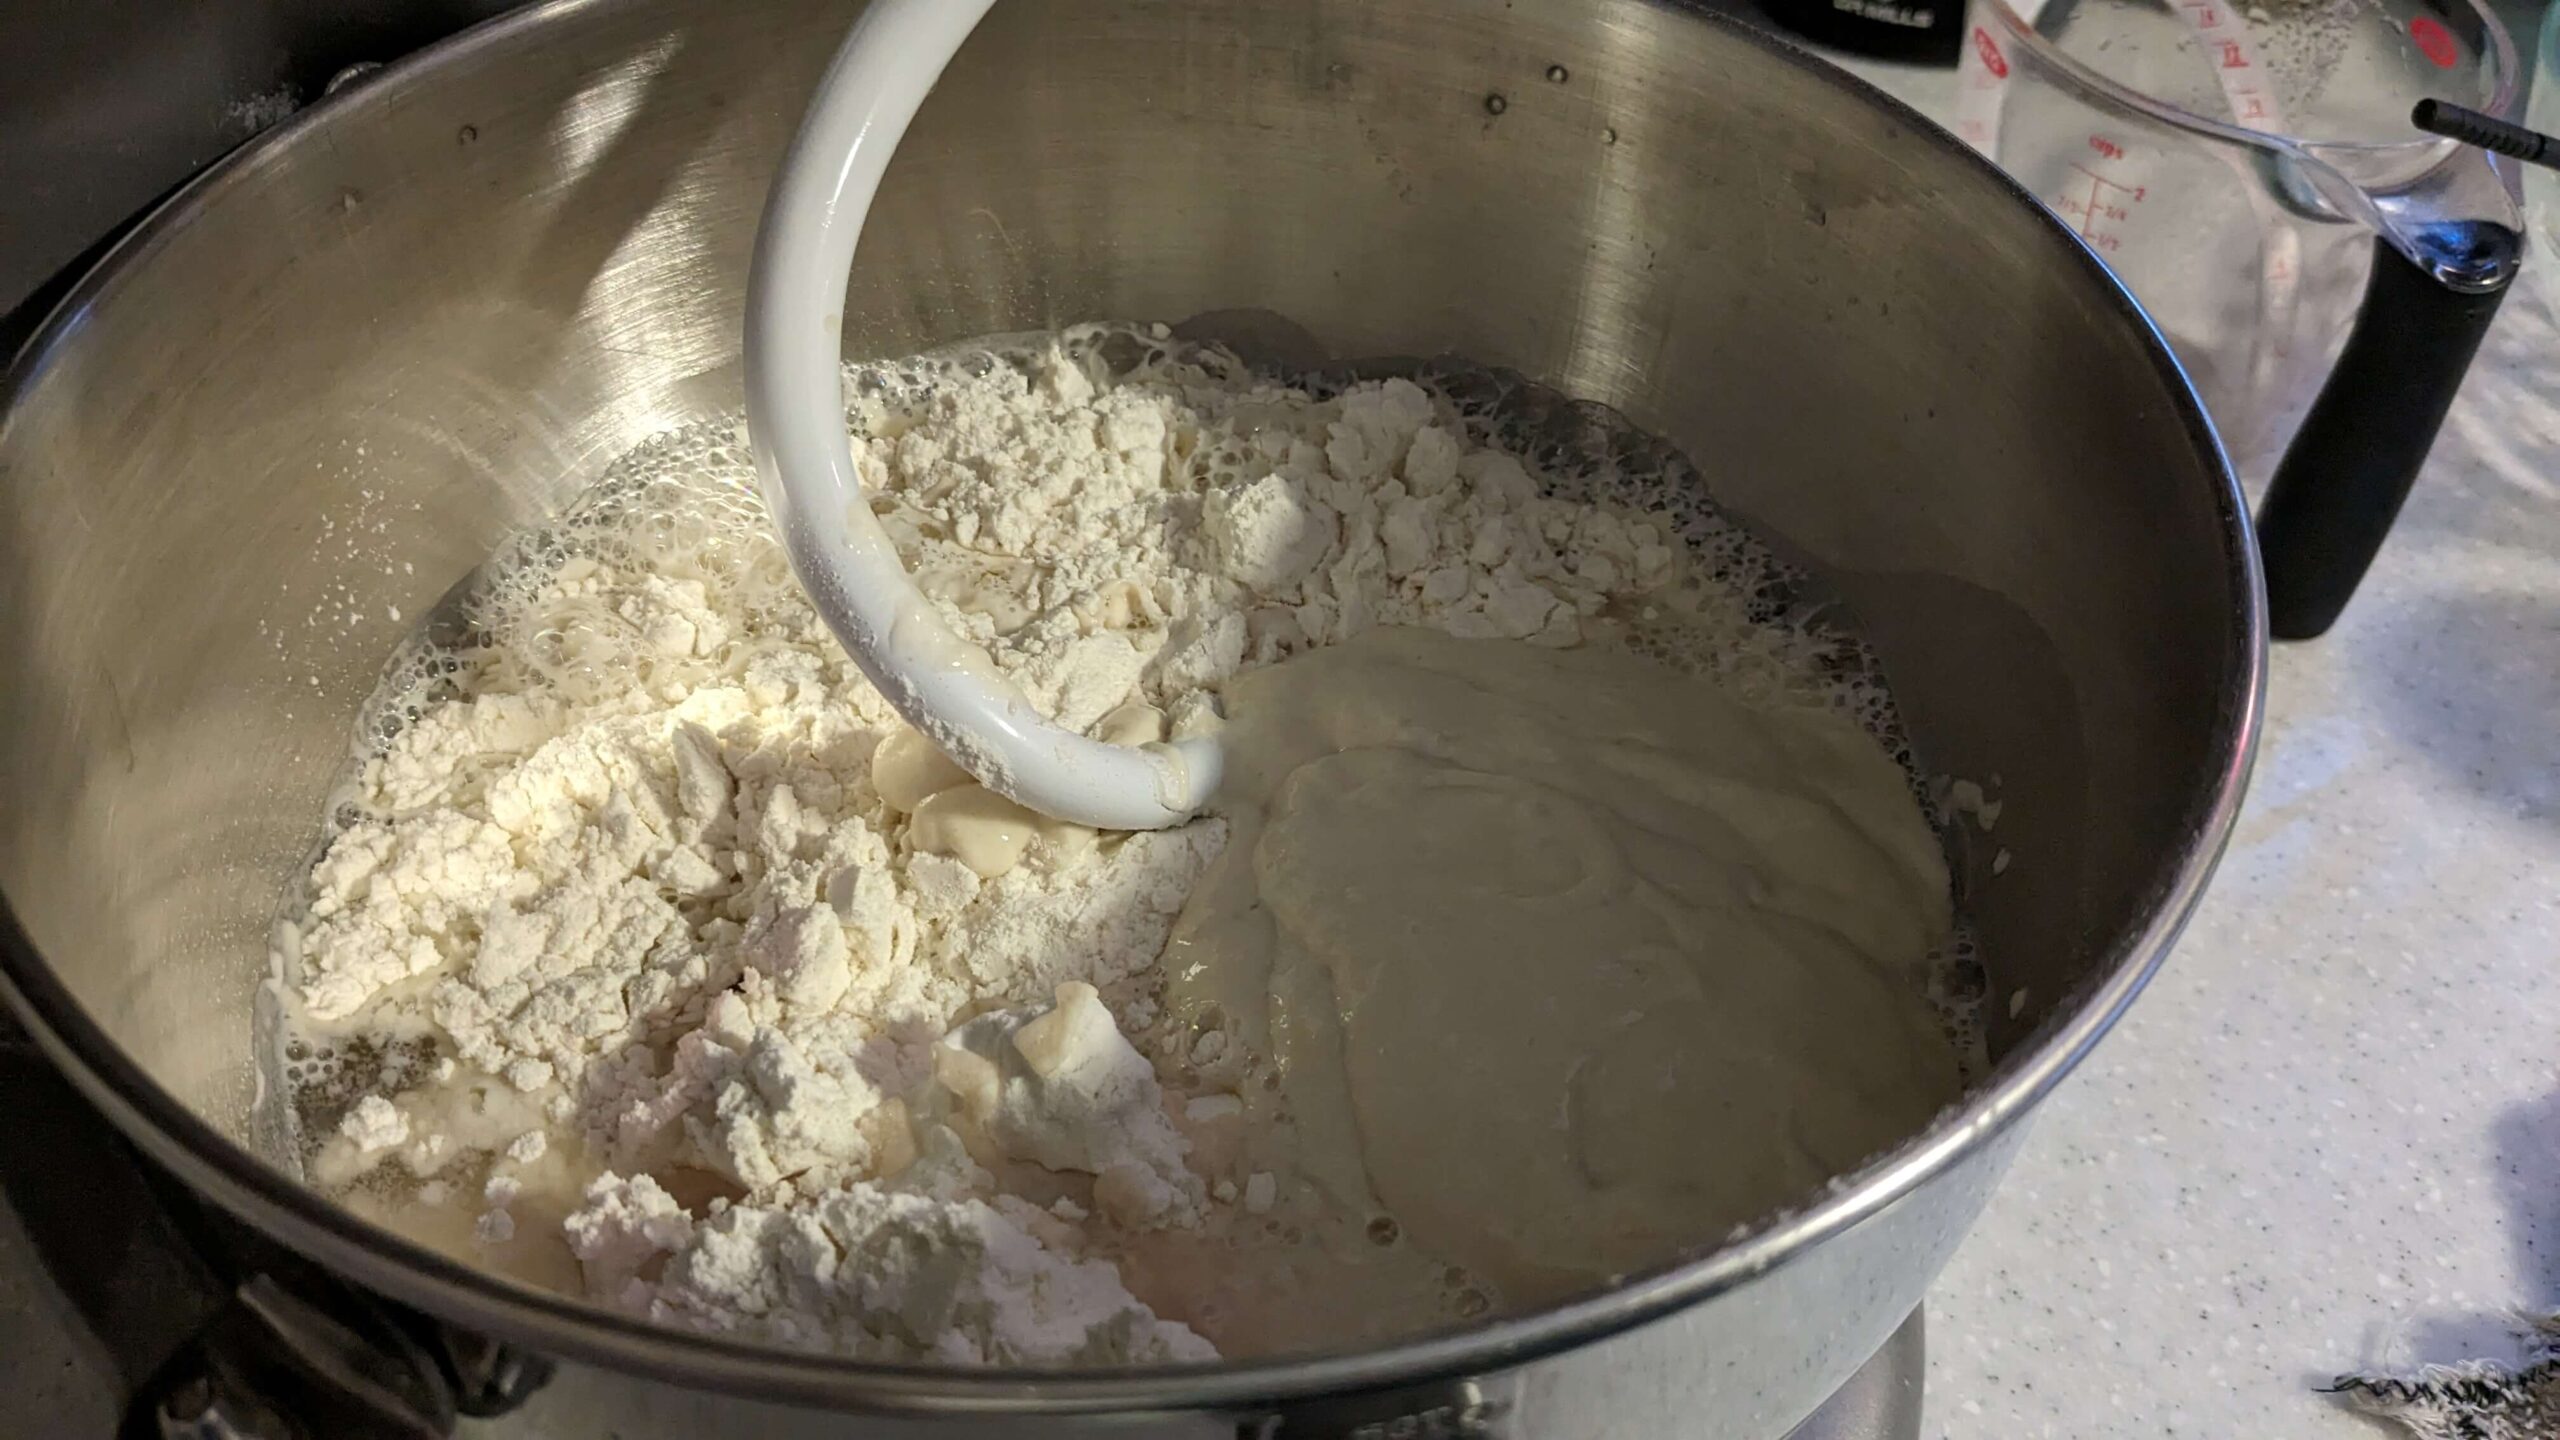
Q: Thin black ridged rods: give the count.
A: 1